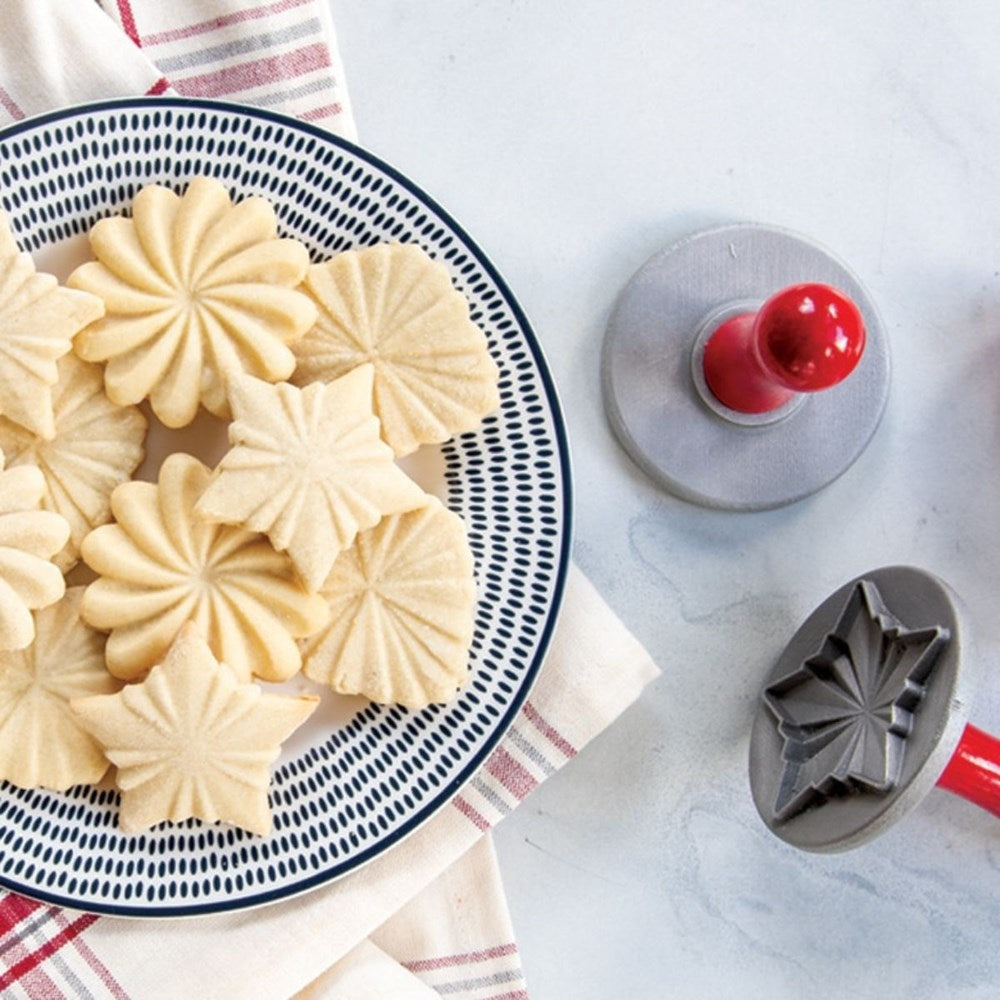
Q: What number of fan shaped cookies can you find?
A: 4